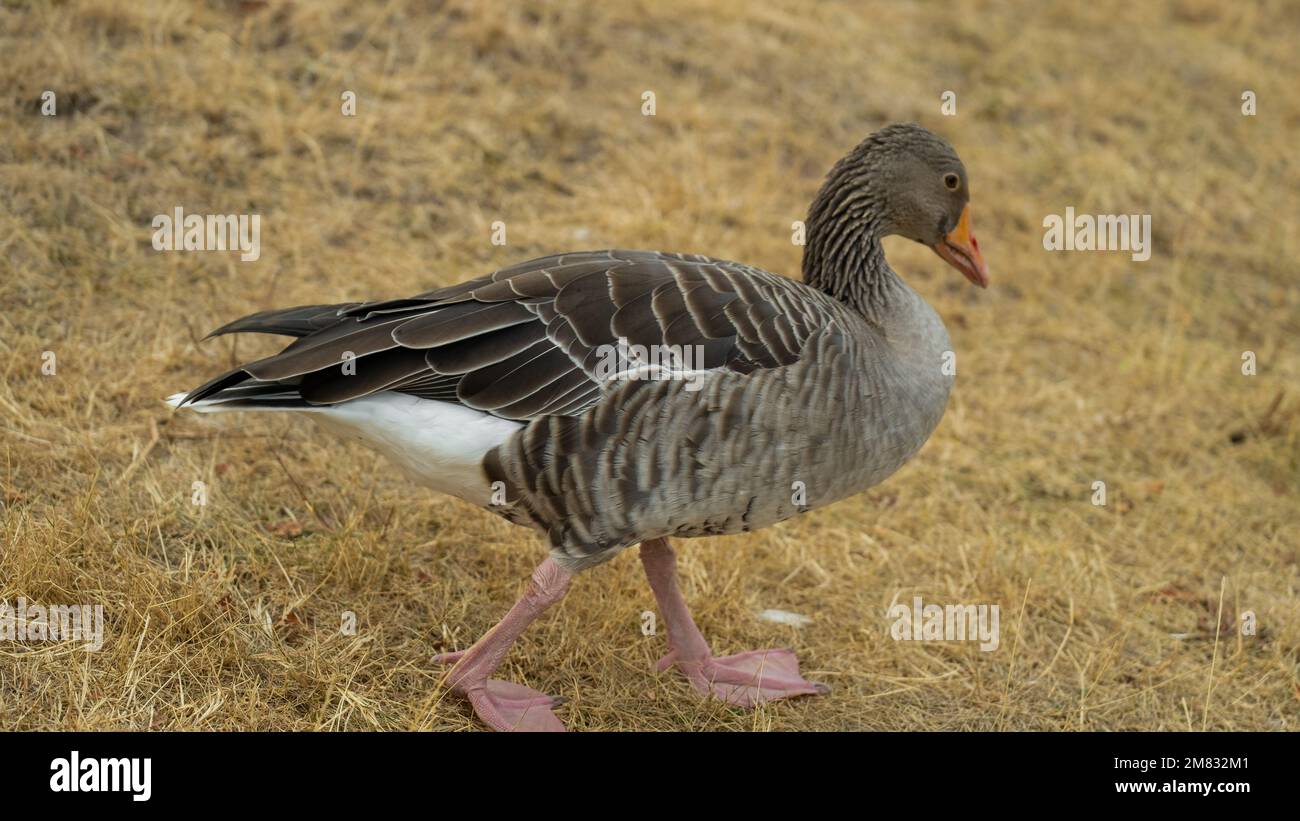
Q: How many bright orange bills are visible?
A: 1